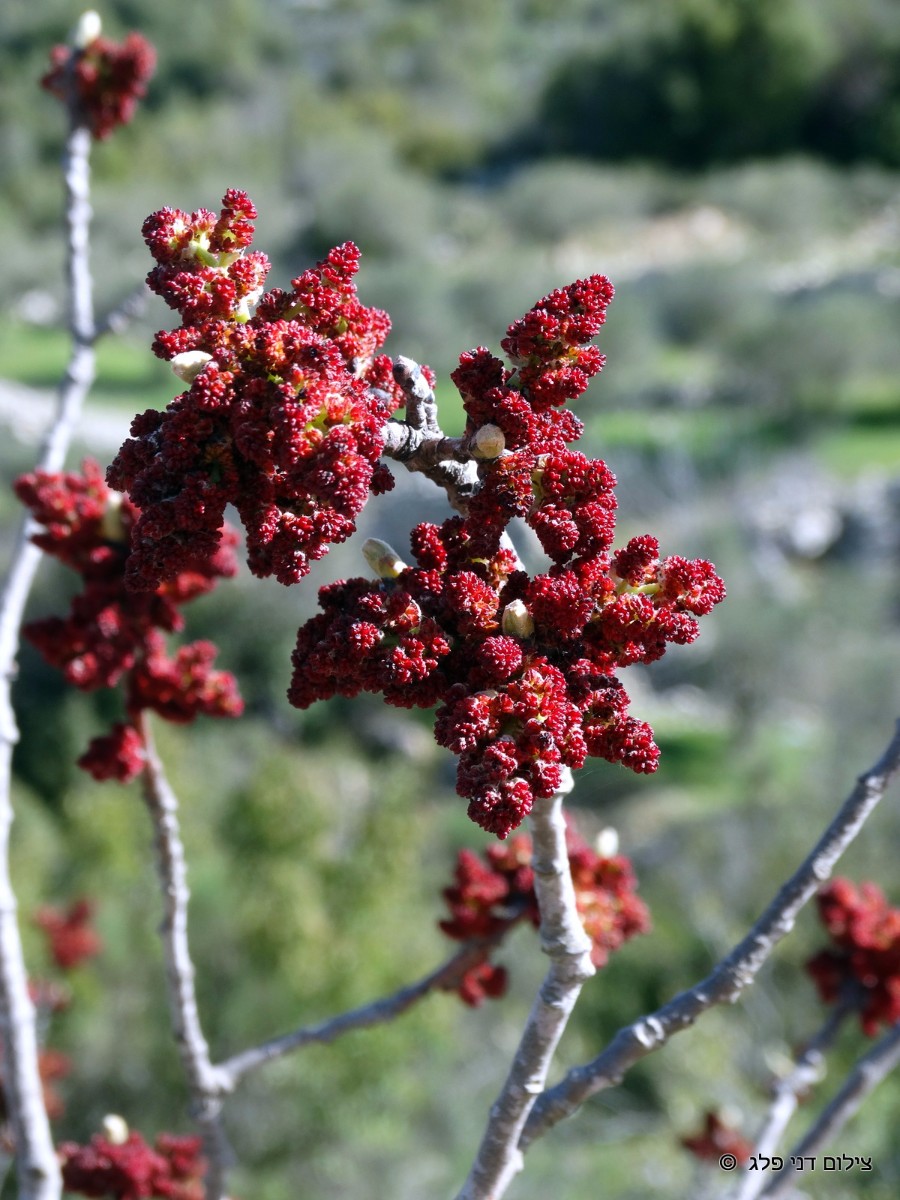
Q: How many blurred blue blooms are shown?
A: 0